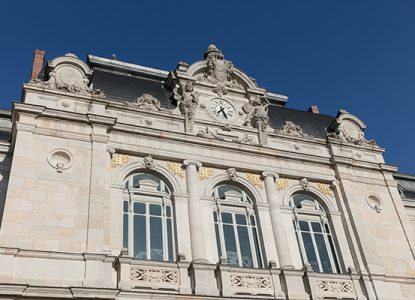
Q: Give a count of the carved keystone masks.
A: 3